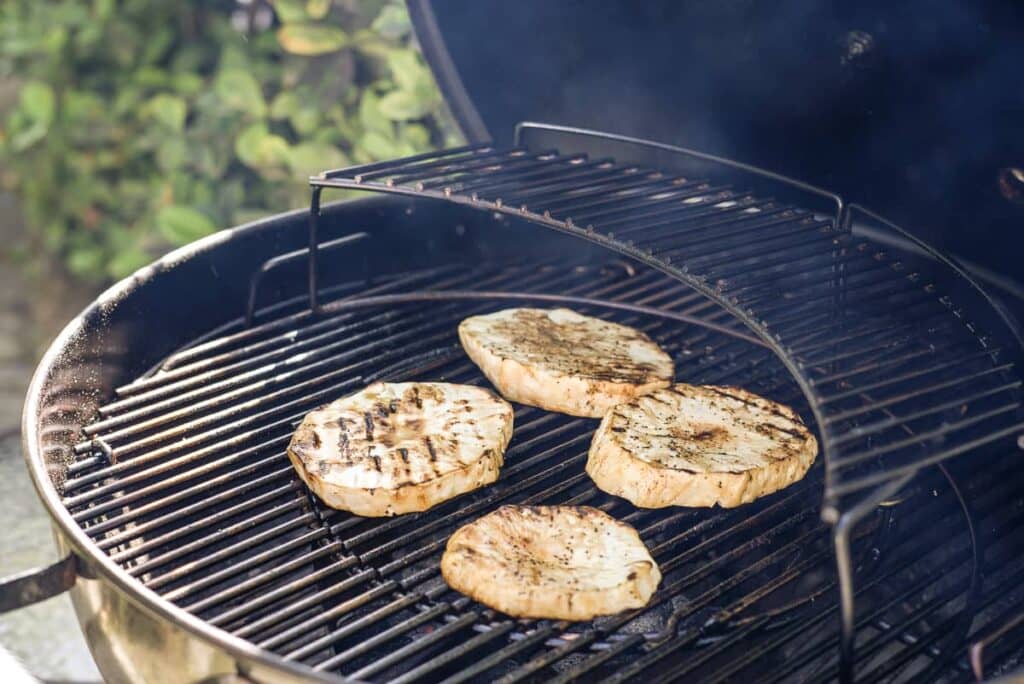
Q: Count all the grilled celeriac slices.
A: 4